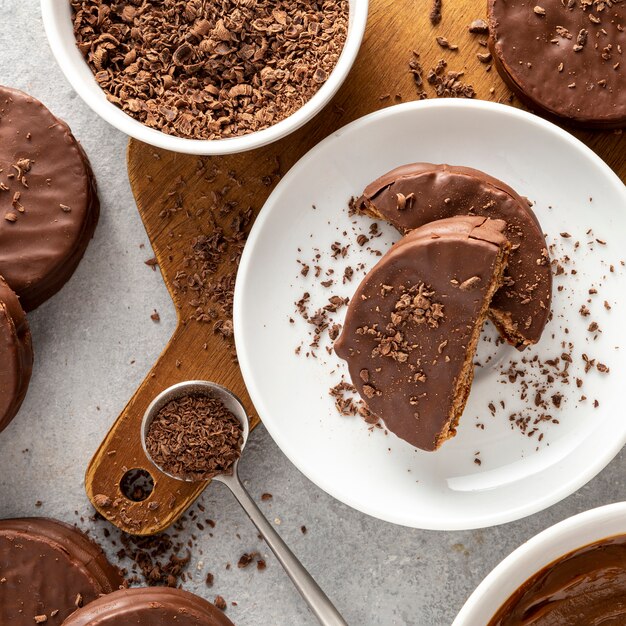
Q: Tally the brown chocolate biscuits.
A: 7